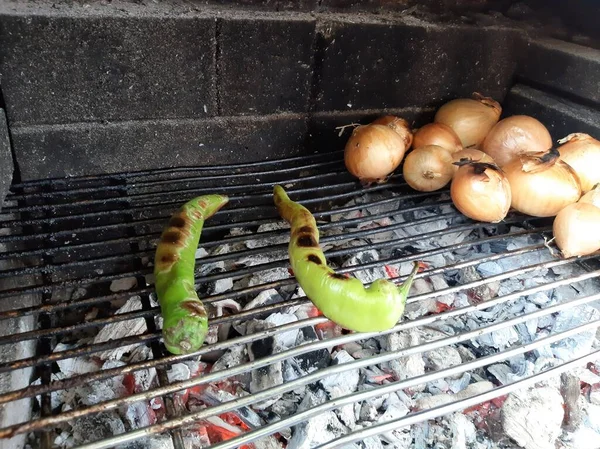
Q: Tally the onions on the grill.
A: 12